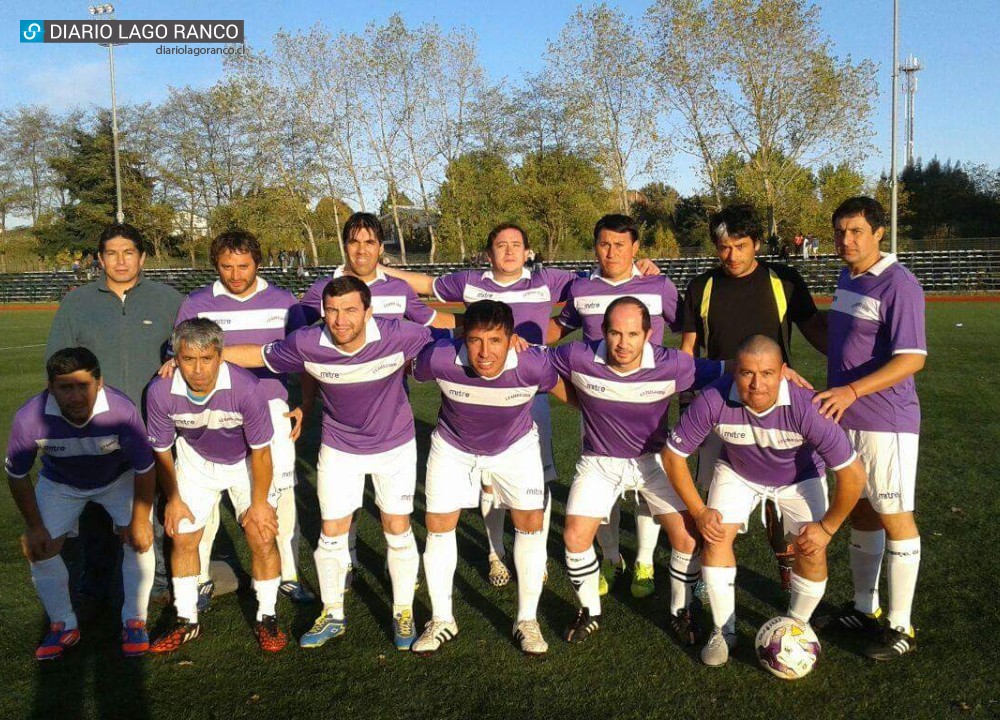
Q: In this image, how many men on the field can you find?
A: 13